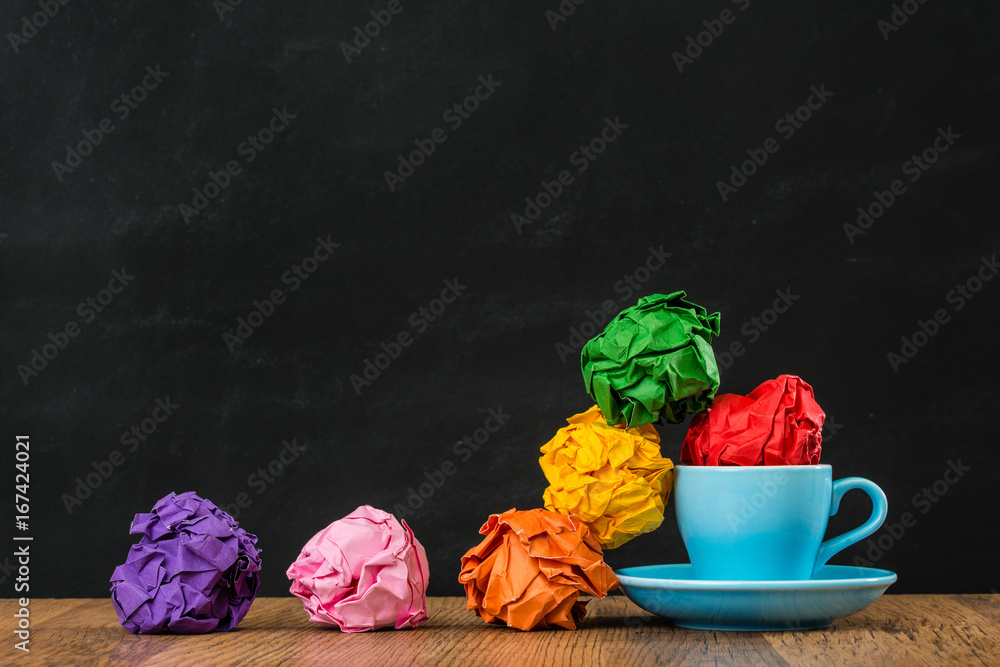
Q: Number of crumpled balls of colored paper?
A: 6